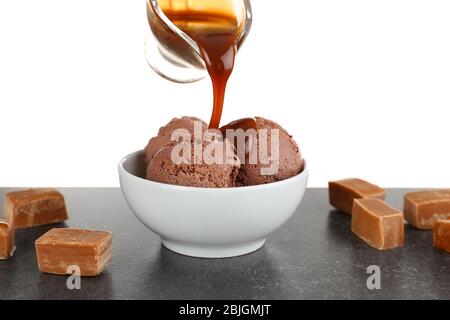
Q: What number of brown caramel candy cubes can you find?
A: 7